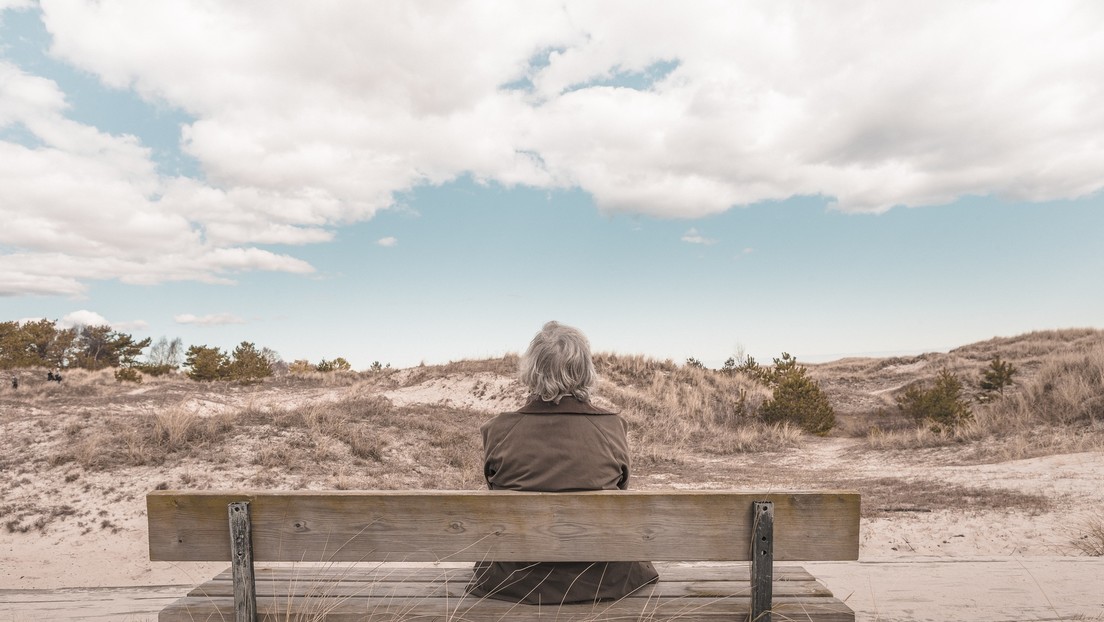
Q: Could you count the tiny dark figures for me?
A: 3